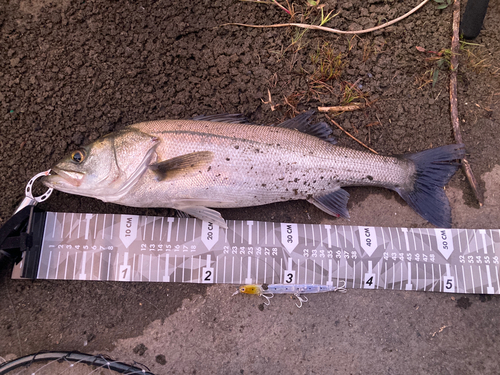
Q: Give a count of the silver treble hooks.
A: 3